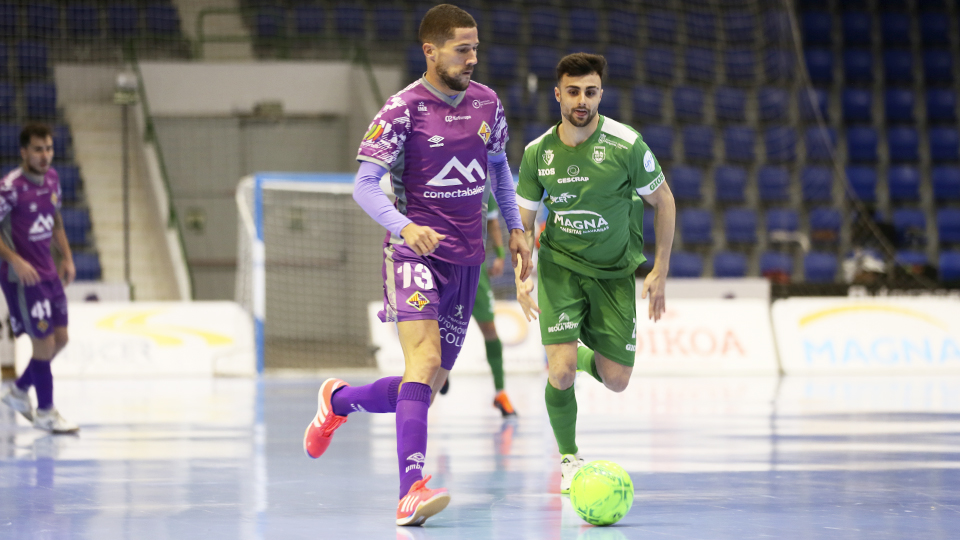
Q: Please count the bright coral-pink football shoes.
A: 2